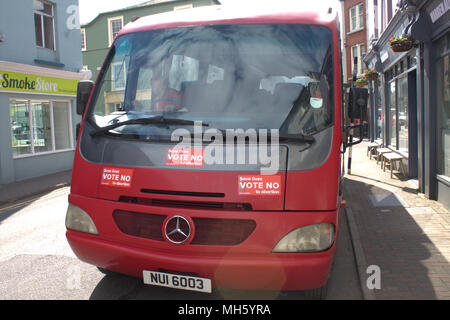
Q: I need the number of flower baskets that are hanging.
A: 3